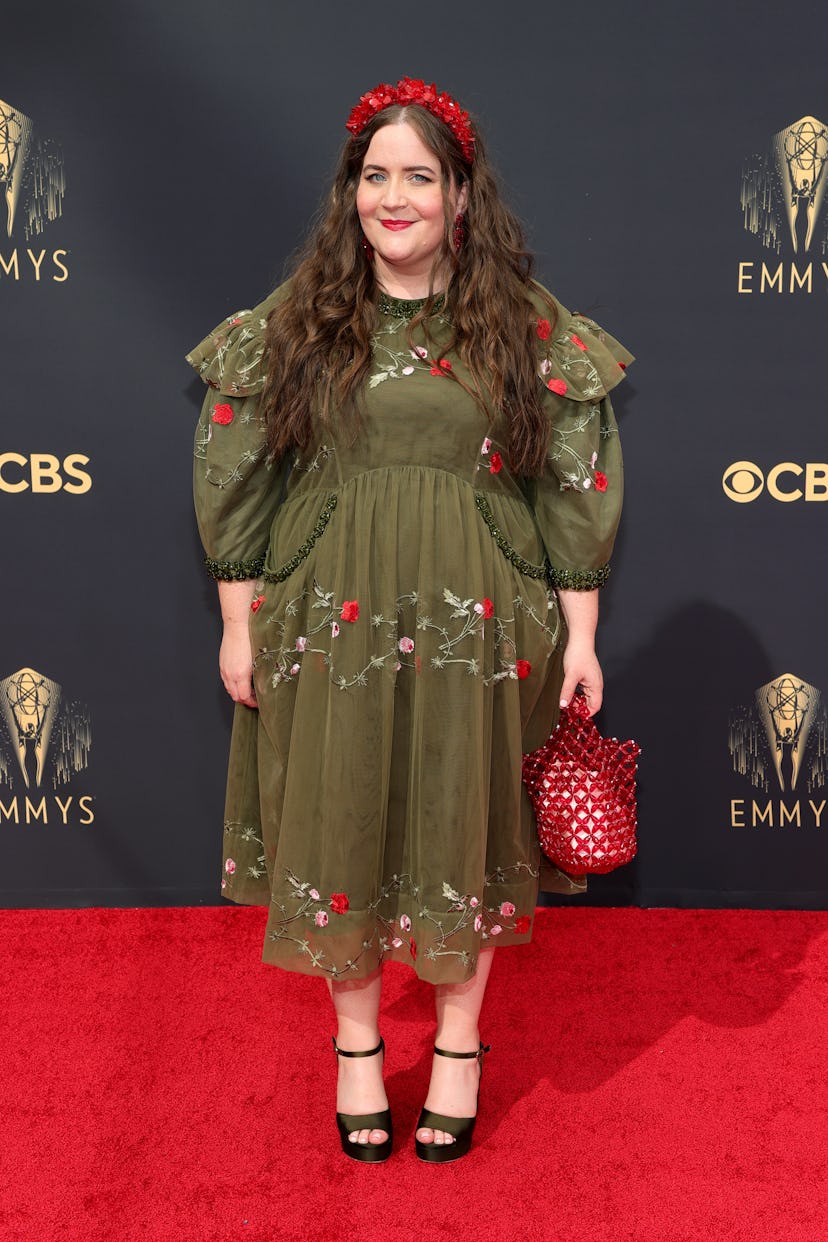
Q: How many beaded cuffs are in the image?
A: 2